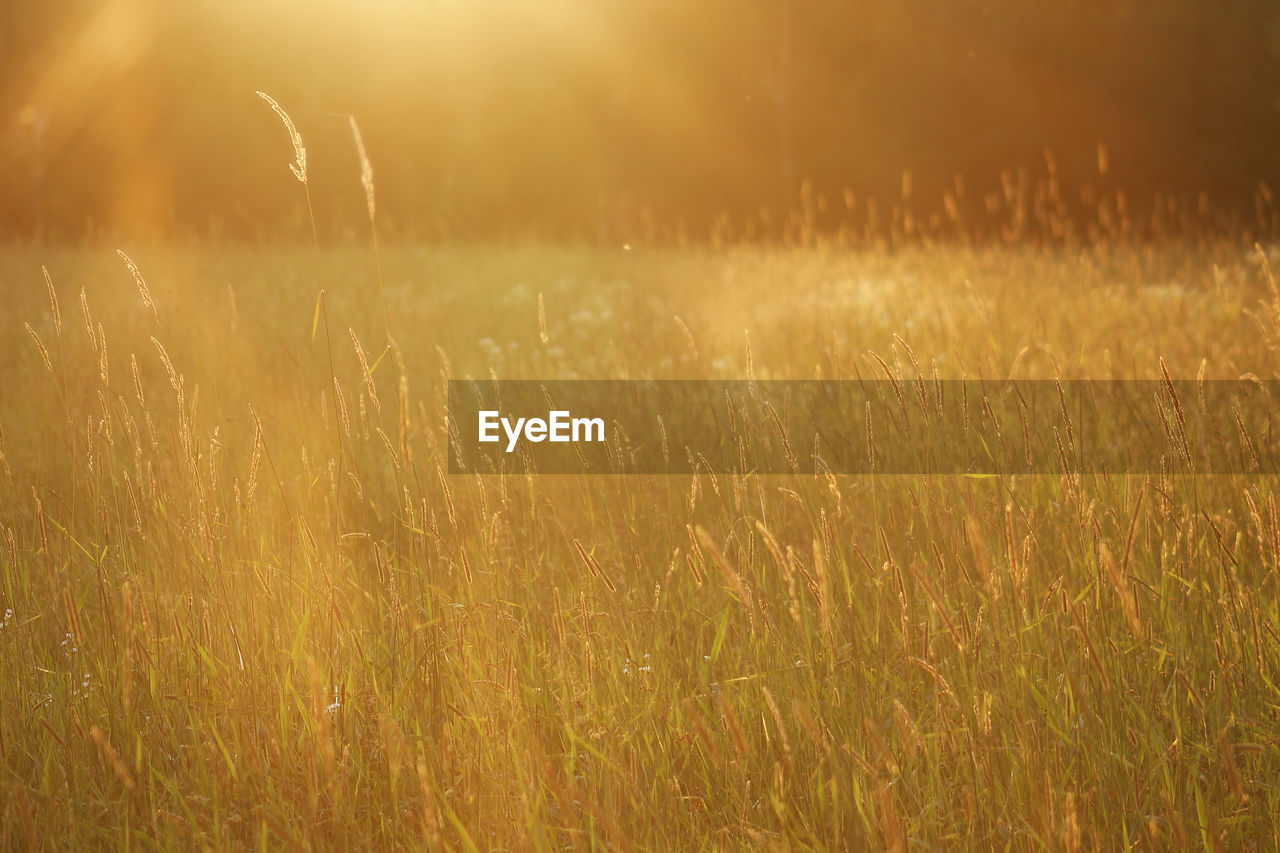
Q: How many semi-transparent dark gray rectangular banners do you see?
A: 1